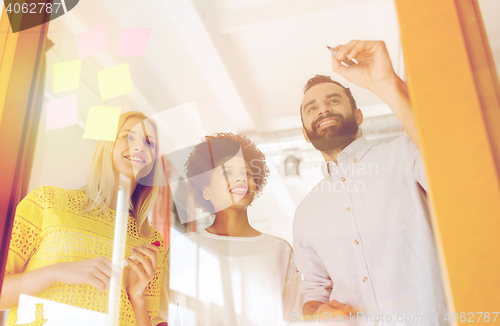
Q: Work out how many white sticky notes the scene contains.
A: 0